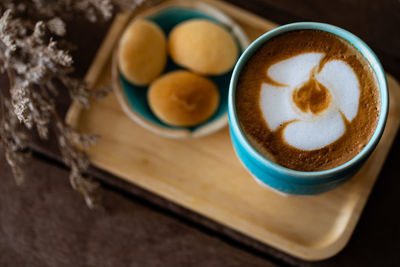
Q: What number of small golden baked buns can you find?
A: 3